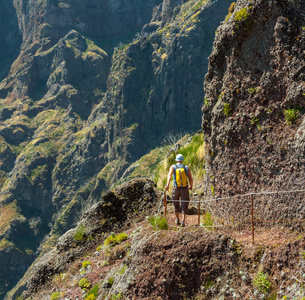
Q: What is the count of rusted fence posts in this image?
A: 3